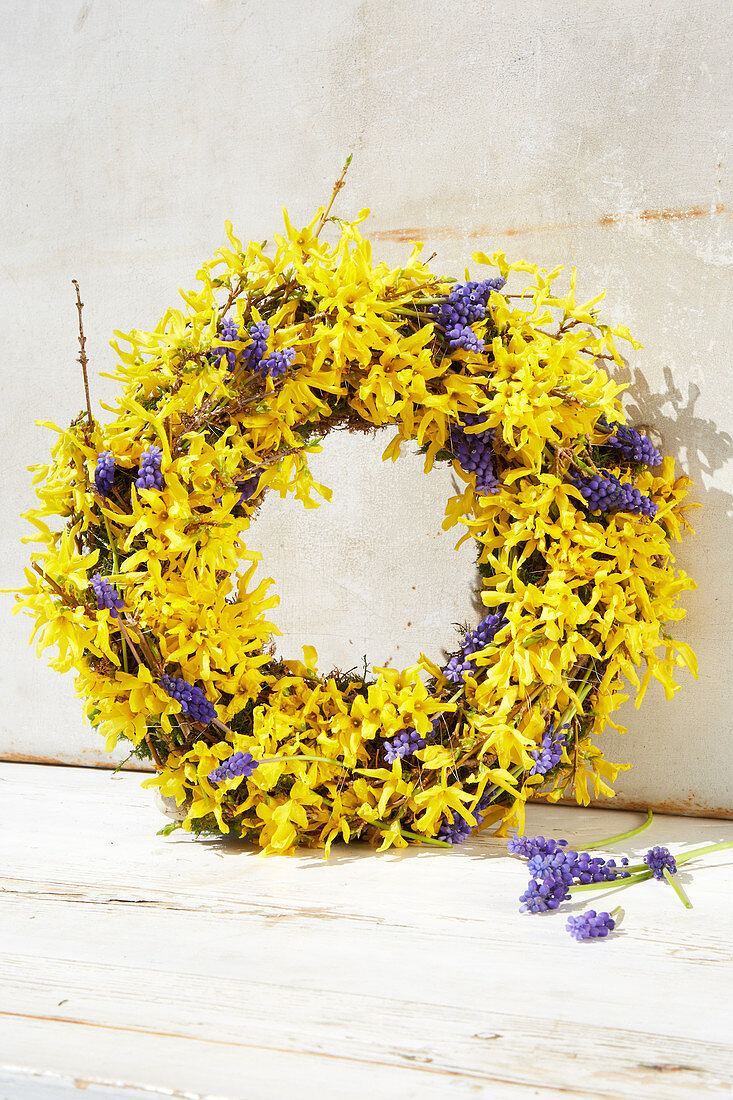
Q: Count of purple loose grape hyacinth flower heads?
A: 5